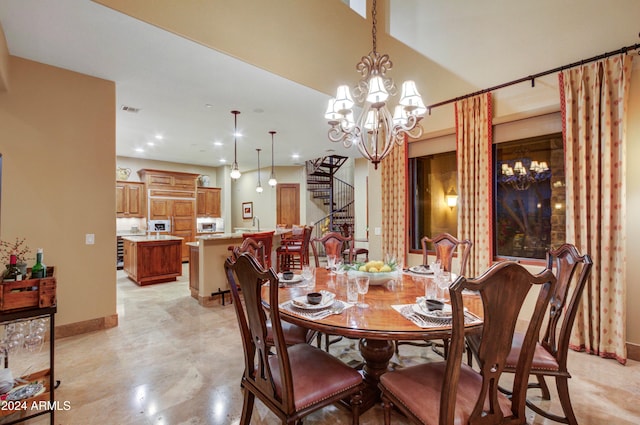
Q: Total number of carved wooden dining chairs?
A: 6